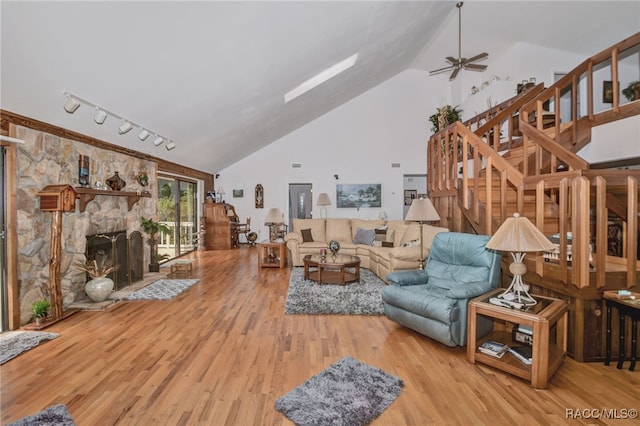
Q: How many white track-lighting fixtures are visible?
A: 6